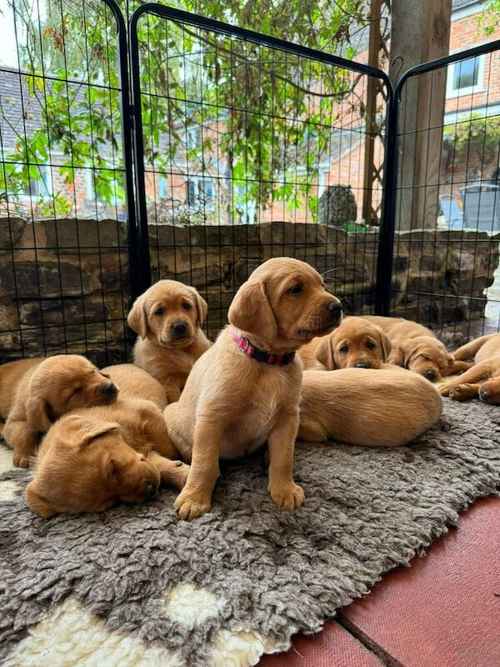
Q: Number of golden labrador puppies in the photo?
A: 8